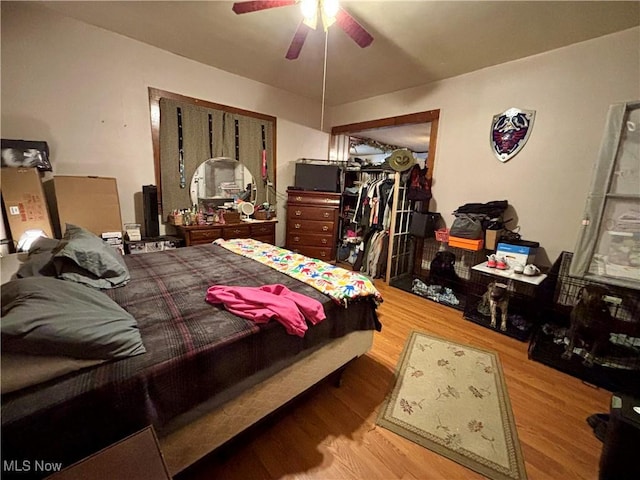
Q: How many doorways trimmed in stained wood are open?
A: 1